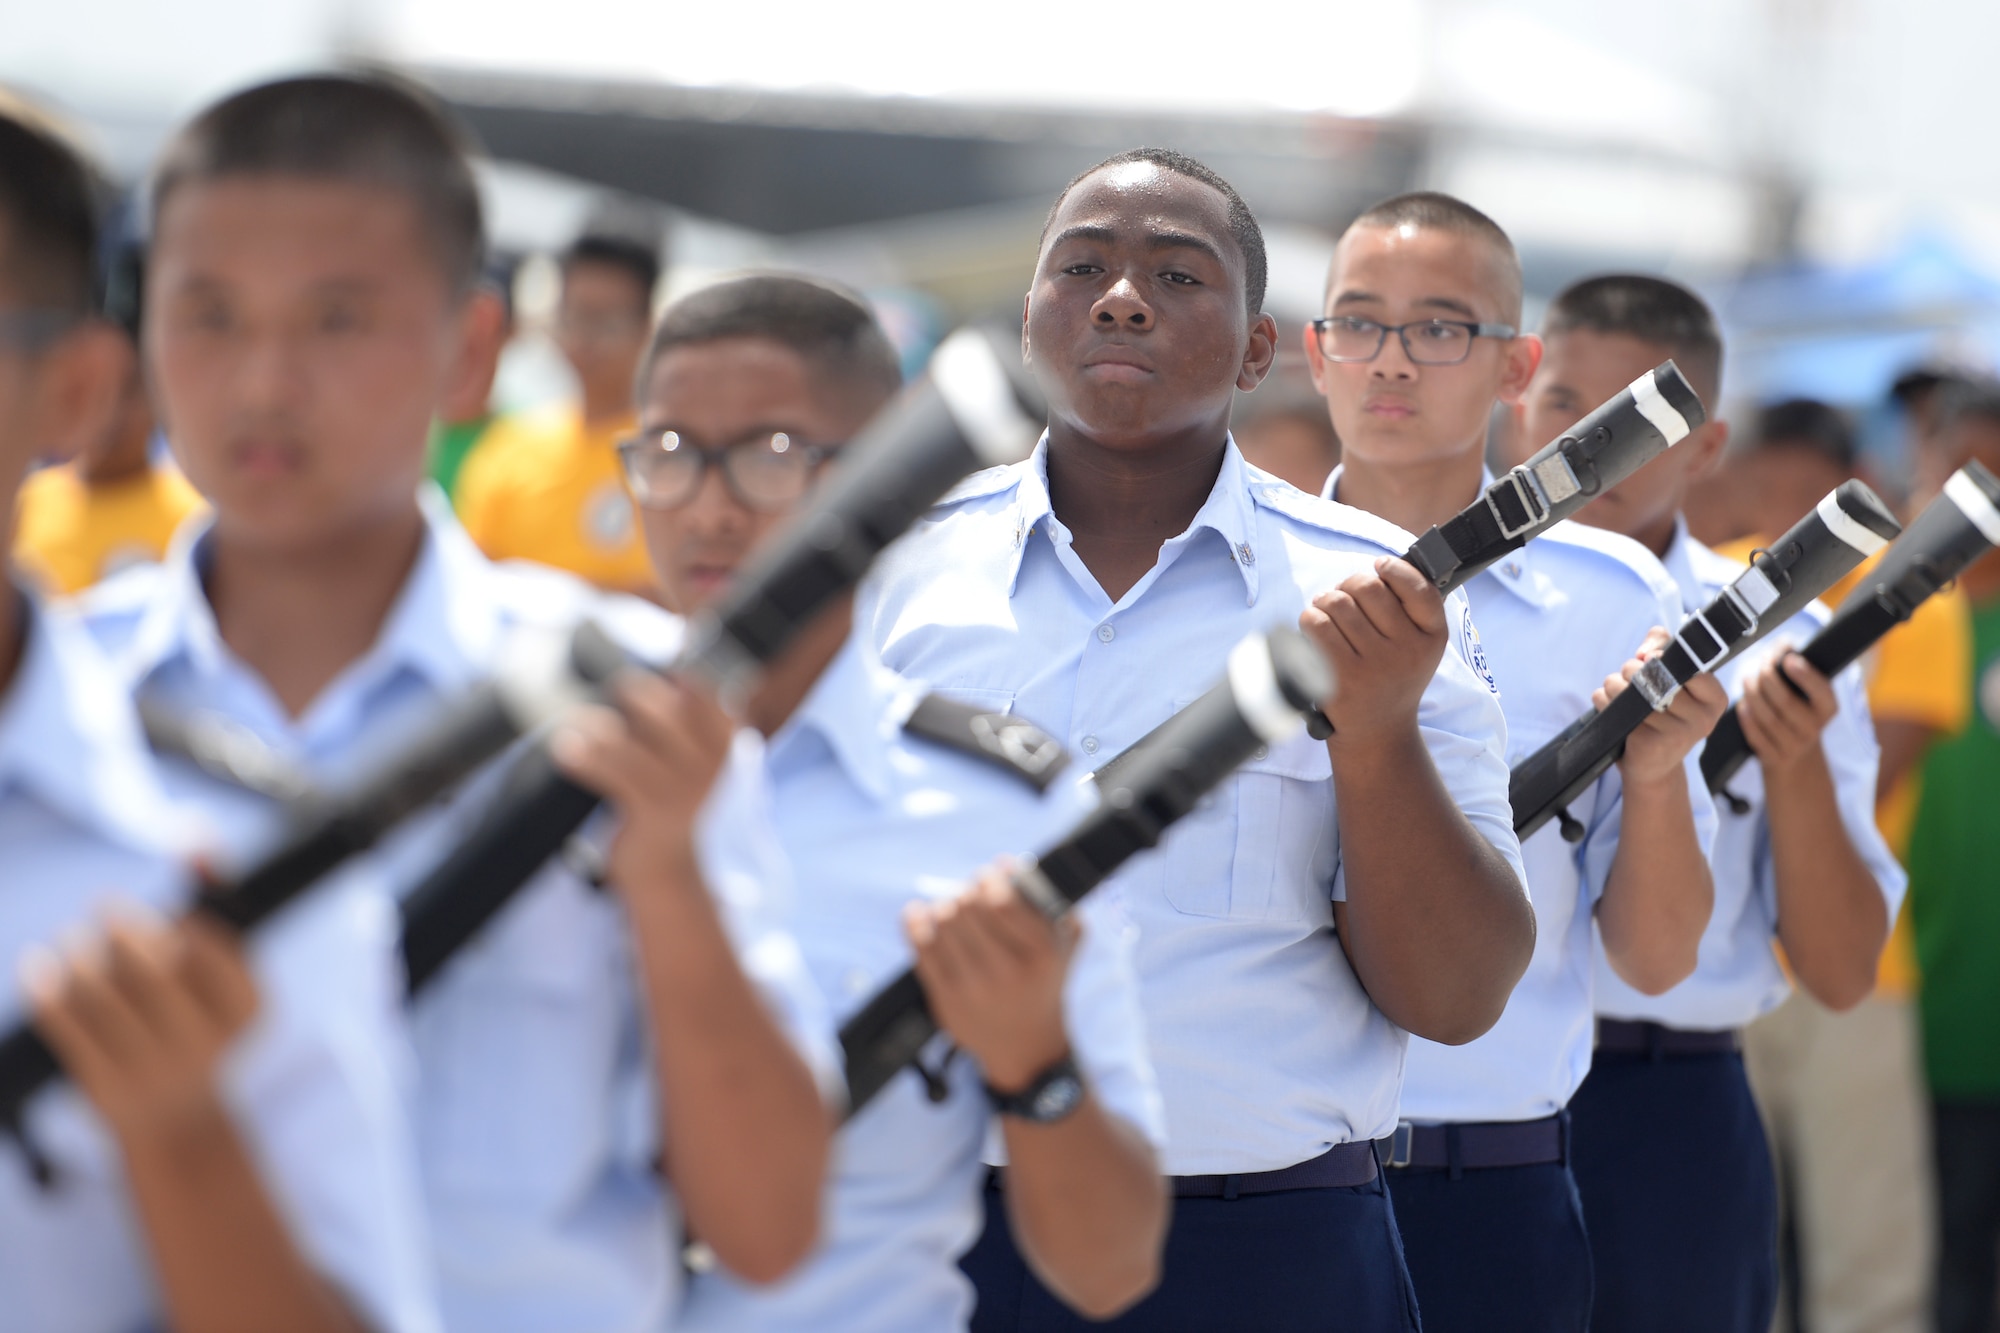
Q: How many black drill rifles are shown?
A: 6